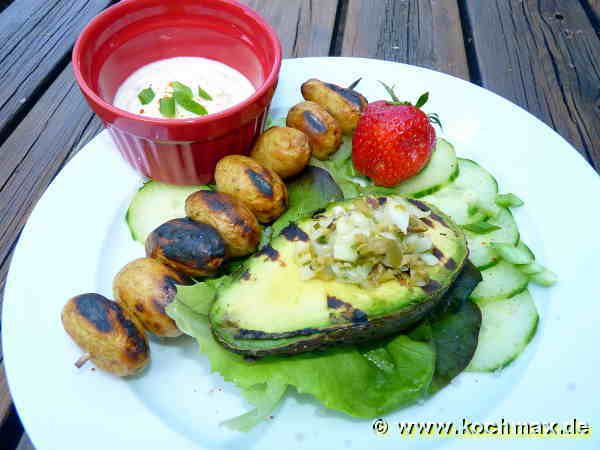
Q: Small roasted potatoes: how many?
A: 8